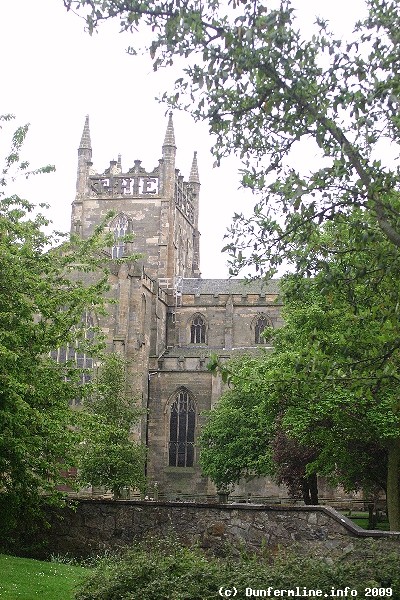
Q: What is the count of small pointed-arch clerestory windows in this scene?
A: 2